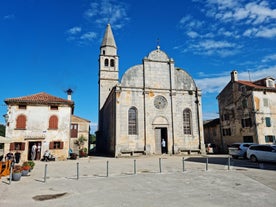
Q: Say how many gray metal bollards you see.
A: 9